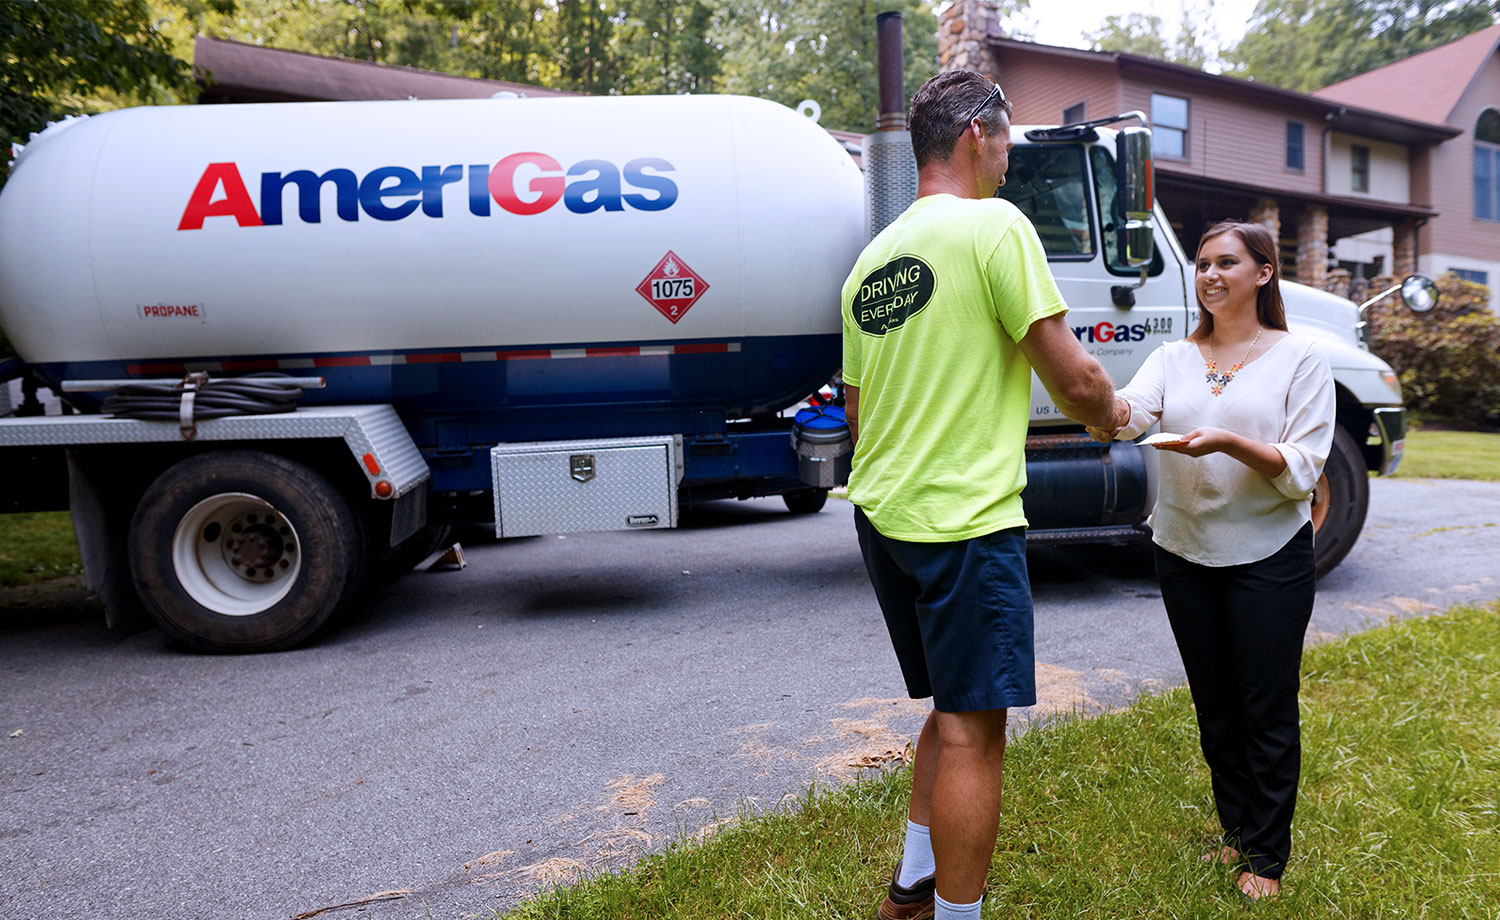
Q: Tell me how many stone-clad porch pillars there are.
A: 3